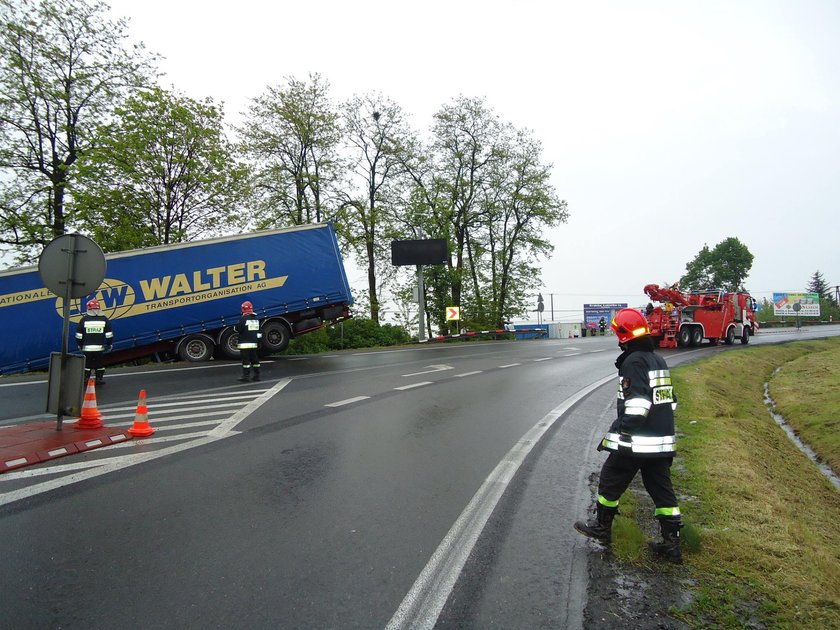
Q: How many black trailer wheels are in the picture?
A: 3